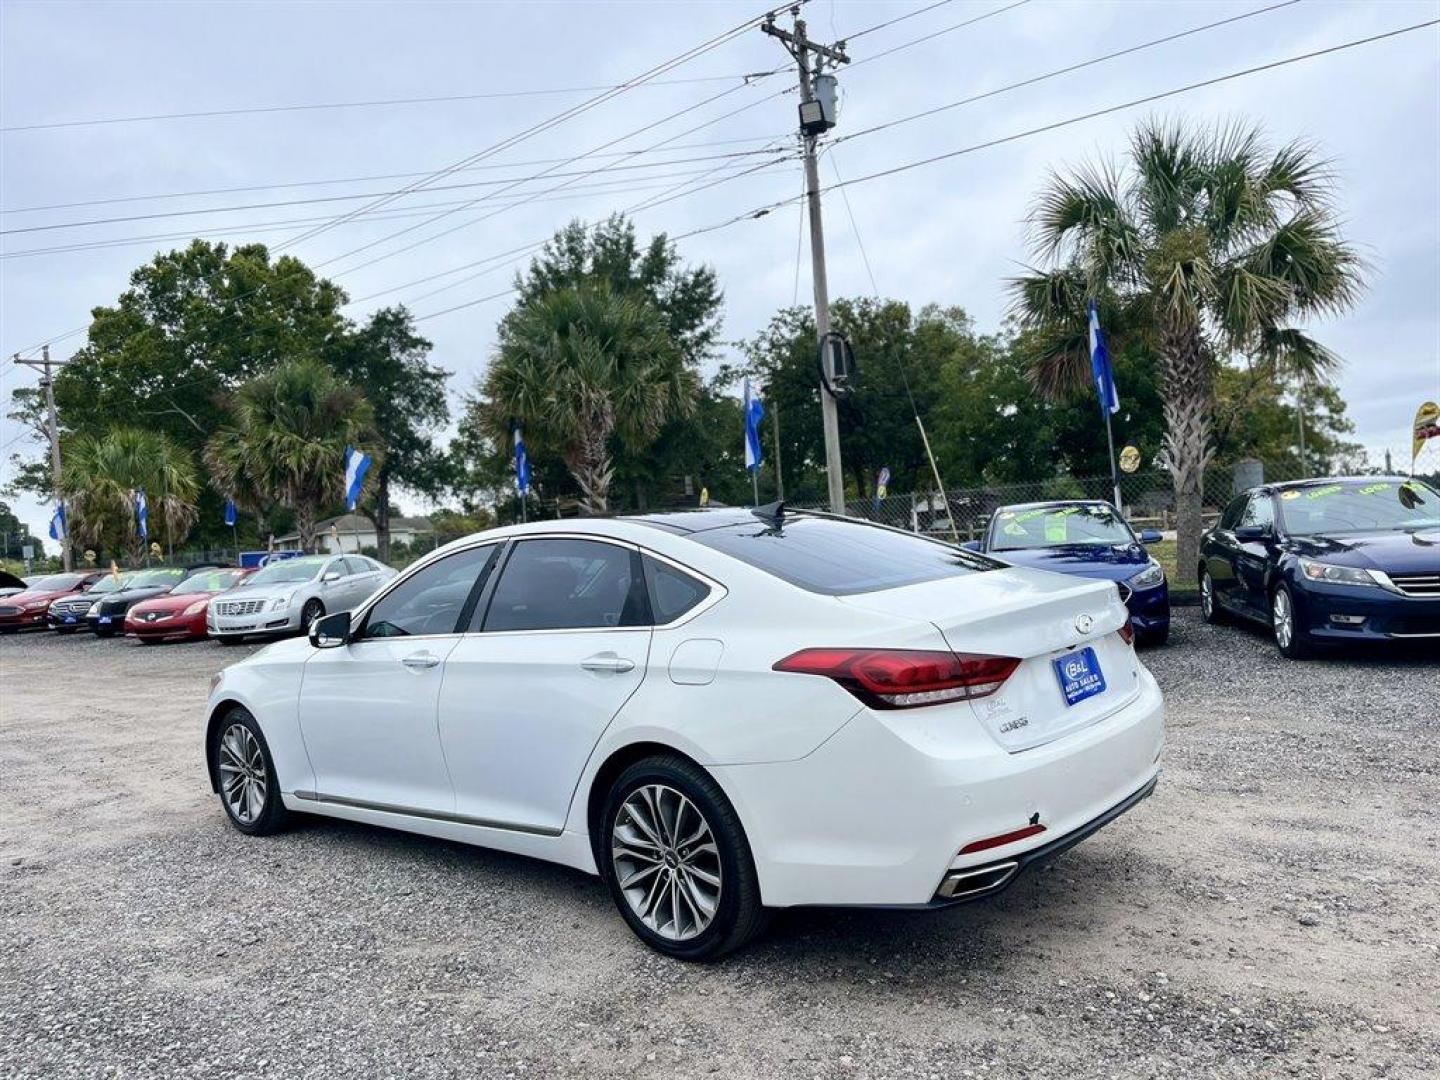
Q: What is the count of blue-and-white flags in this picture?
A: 7